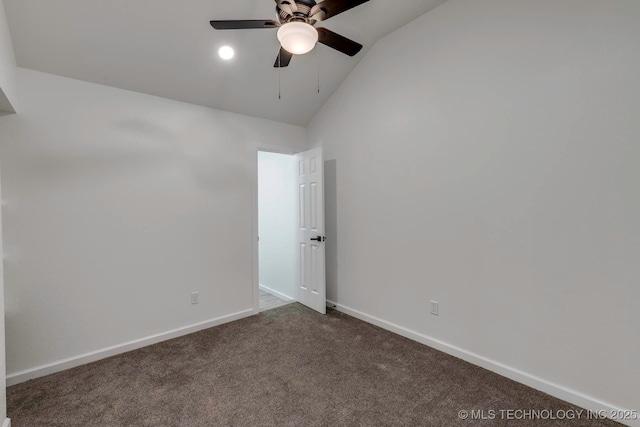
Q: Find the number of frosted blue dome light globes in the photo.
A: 0